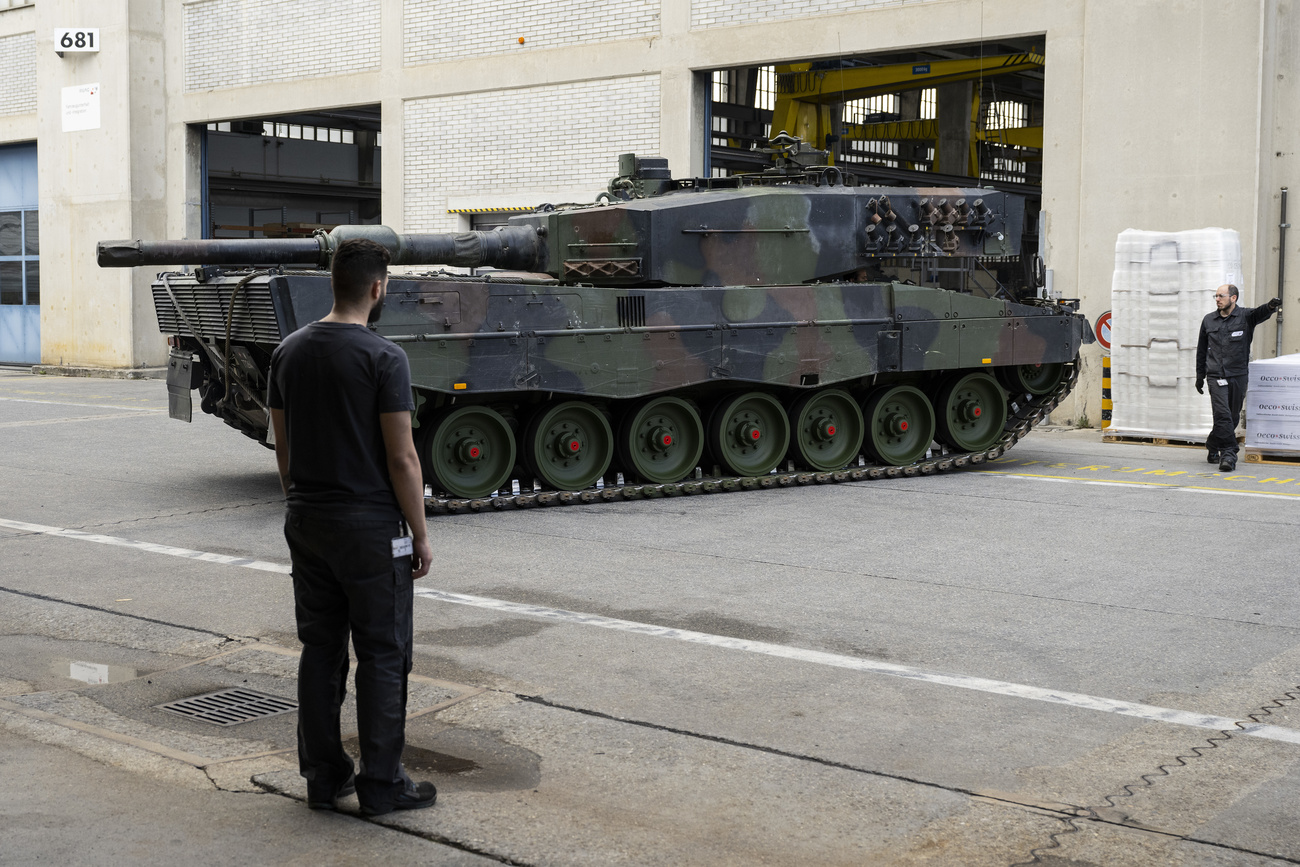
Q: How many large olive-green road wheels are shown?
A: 7